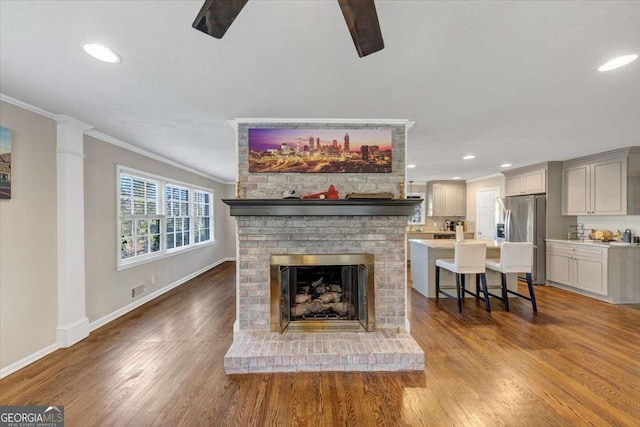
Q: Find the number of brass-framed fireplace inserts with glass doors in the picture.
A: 1